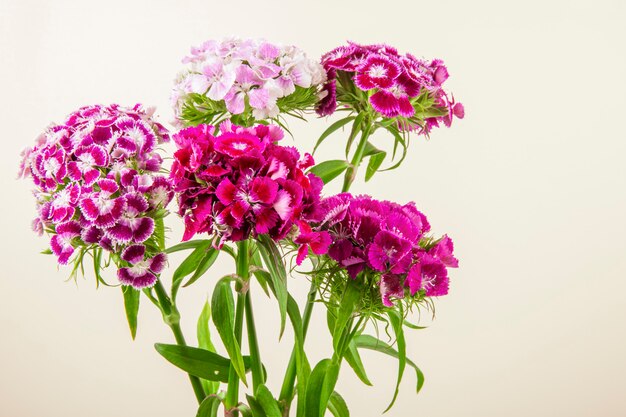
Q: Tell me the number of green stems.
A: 5